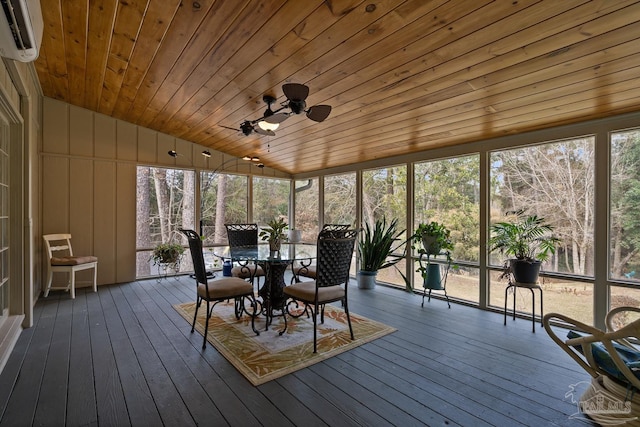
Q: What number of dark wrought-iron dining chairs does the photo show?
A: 4